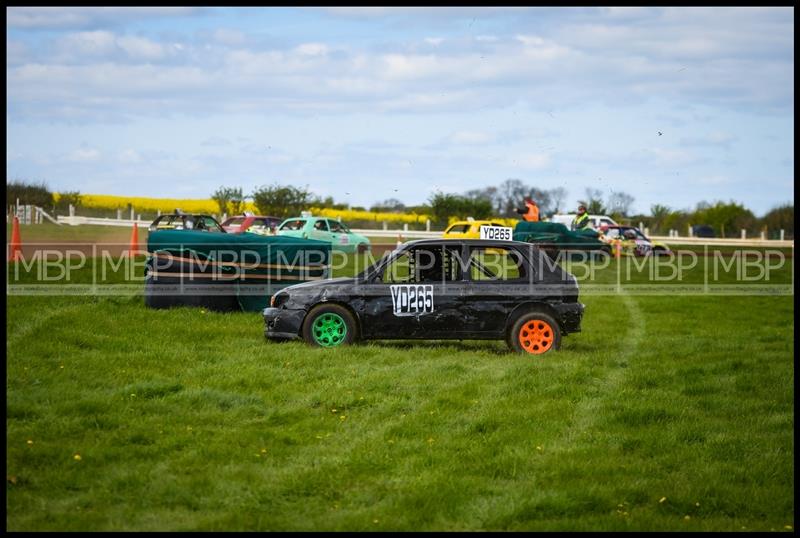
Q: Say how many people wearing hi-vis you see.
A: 2